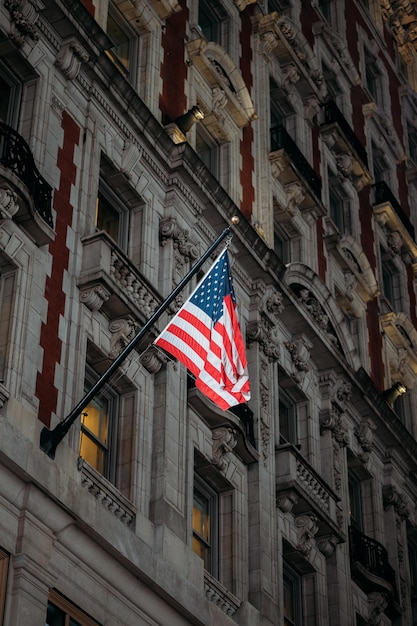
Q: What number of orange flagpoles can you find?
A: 0